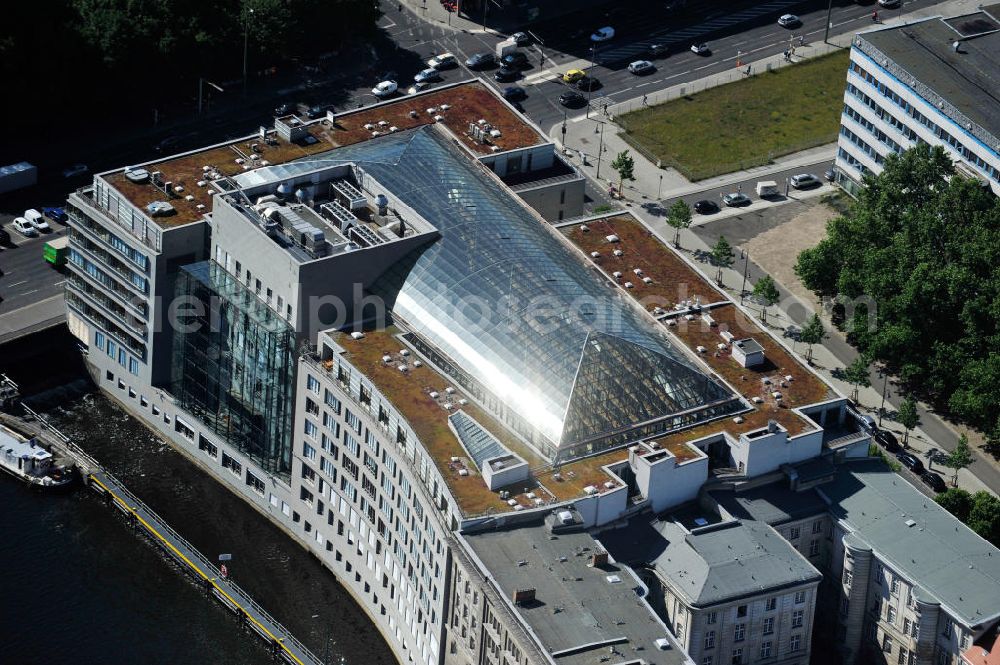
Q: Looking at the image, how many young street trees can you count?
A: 8